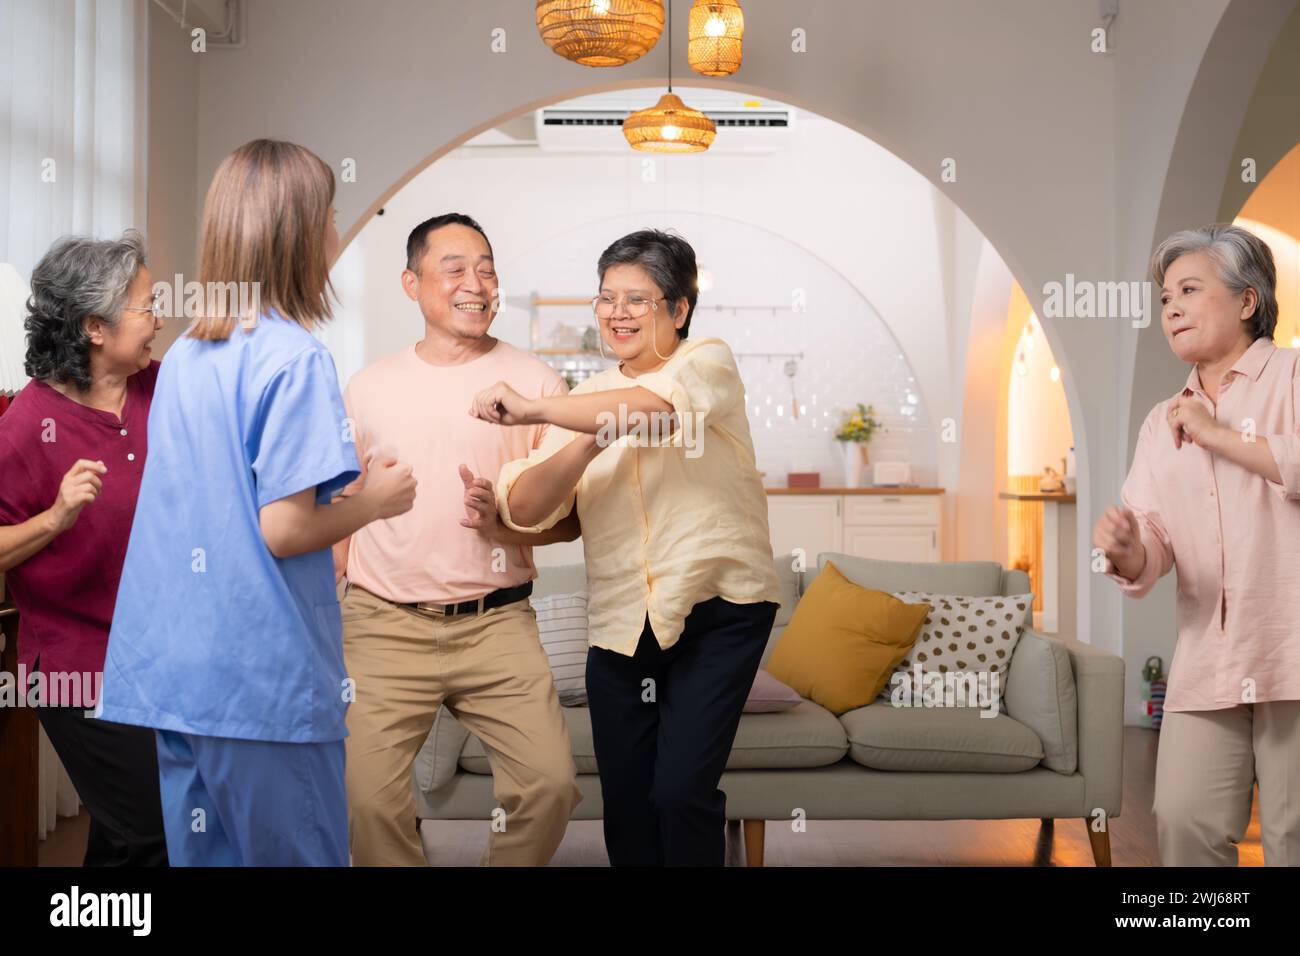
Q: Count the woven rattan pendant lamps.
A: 3